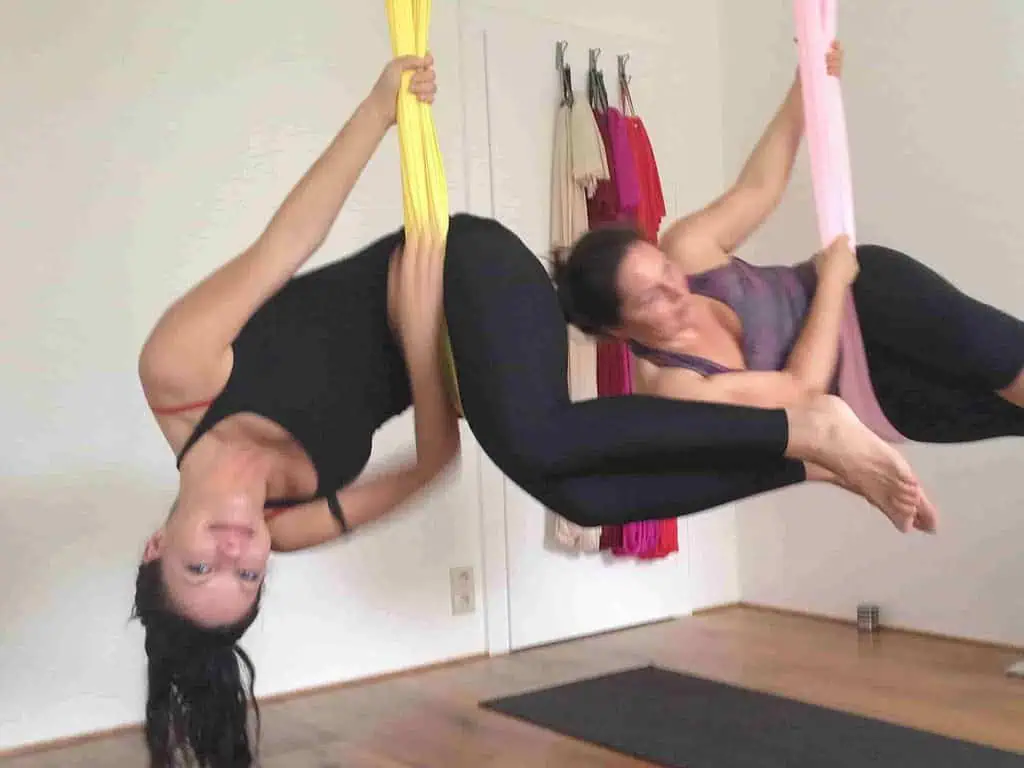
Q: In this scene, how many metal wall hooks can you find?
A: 3